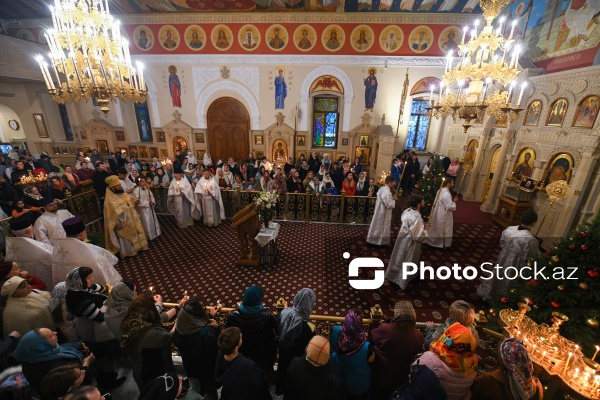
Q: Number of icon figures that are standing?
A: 3